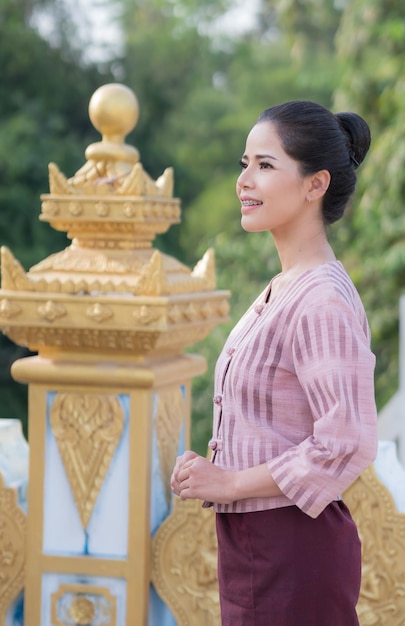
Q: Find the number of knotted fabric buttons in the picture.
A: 4